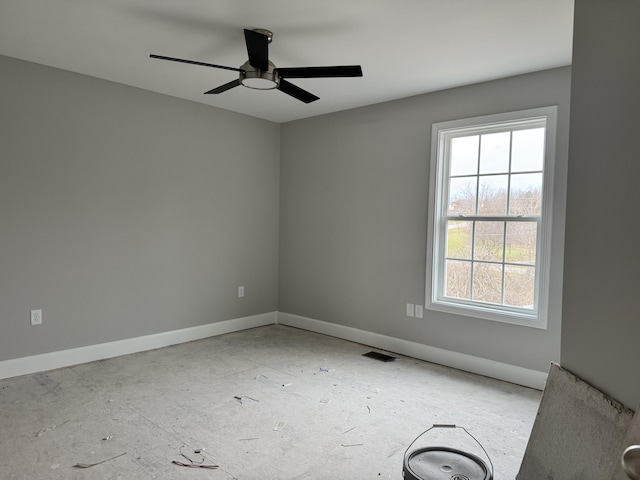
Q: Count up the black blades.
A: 5